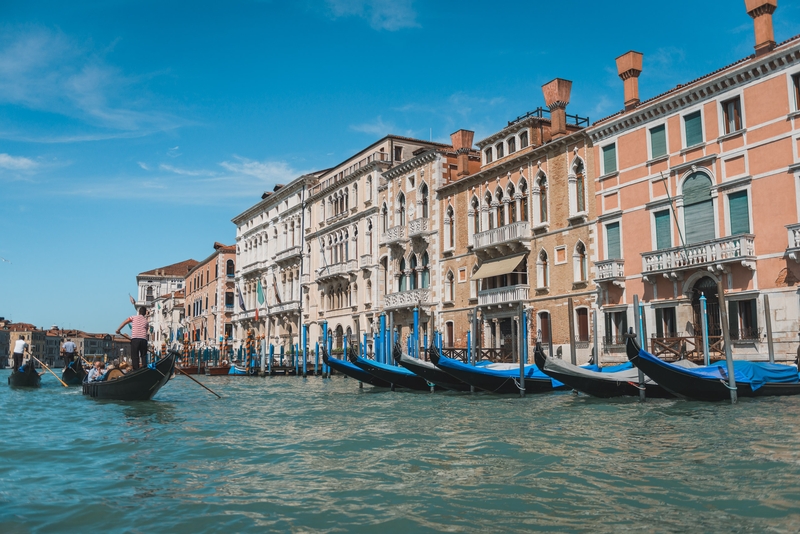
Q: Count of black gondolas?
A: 9